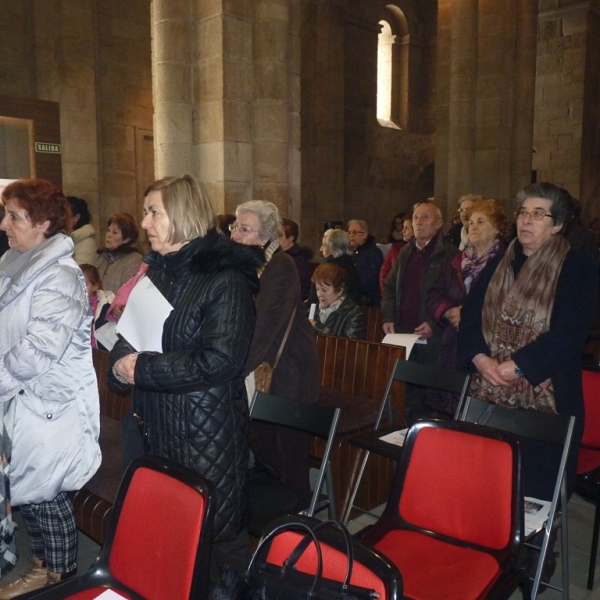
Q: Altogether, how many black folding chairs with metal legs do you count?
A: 3